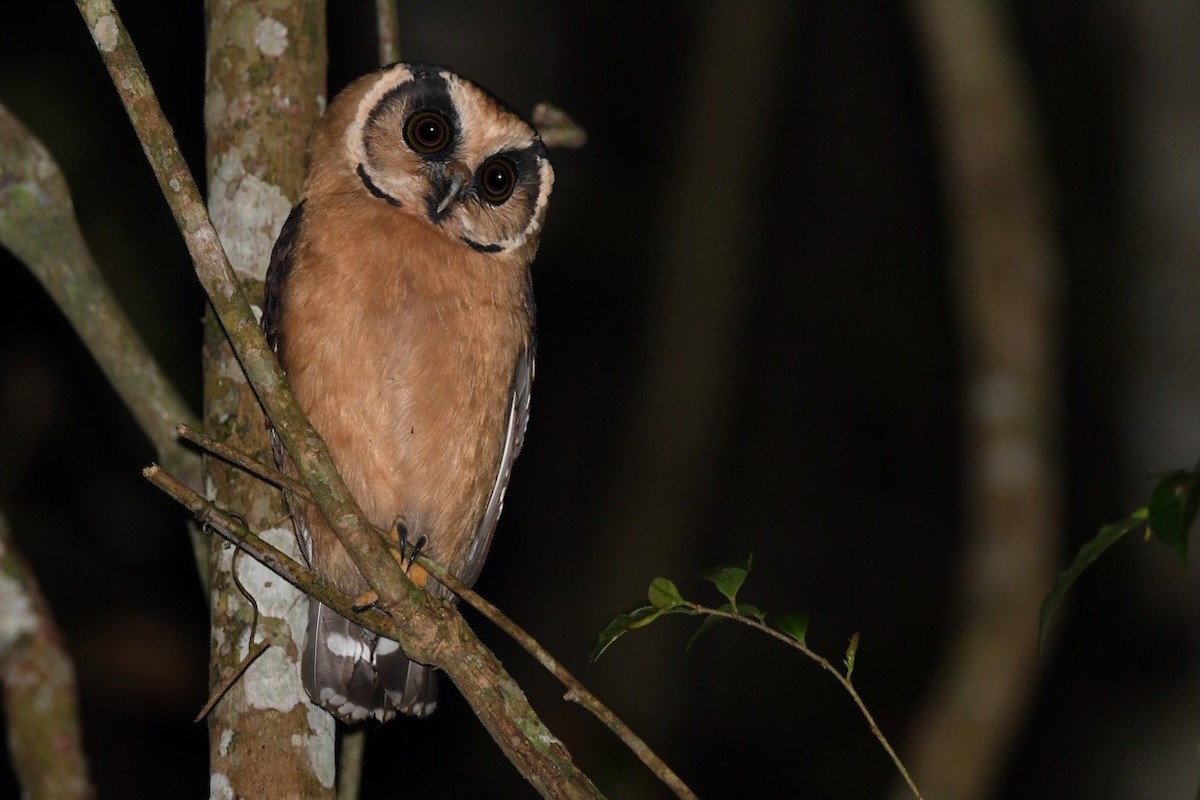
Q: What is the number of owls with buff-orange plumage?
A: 1